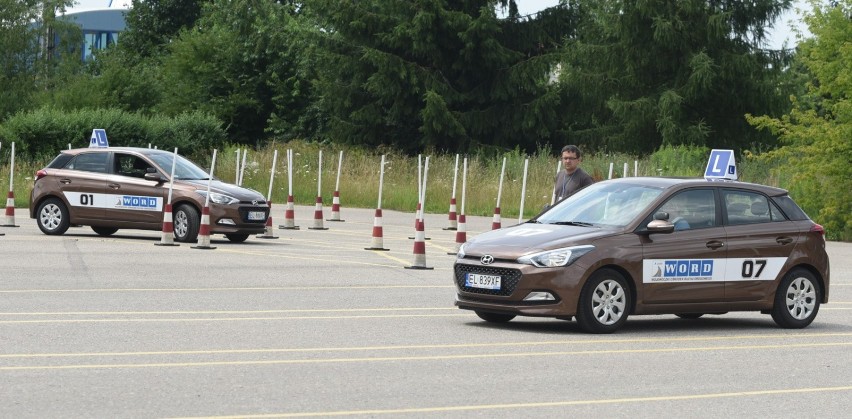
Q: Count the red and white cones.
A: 13